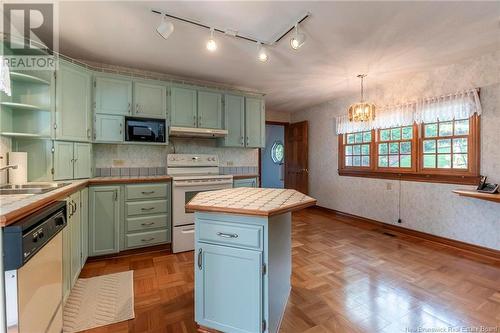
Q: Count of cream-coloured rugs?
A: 1